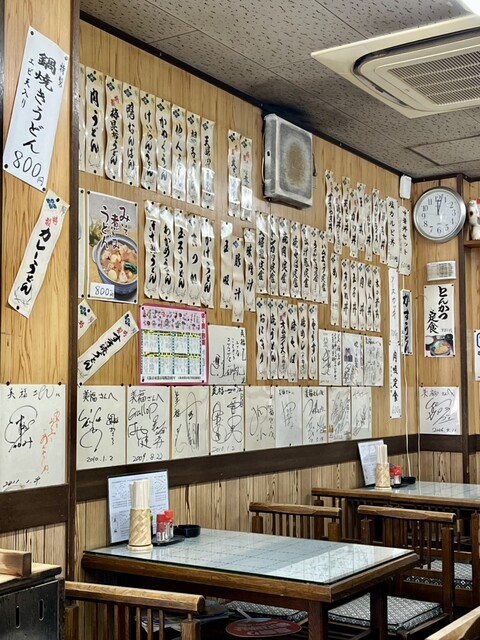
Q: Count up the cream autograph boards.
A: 15